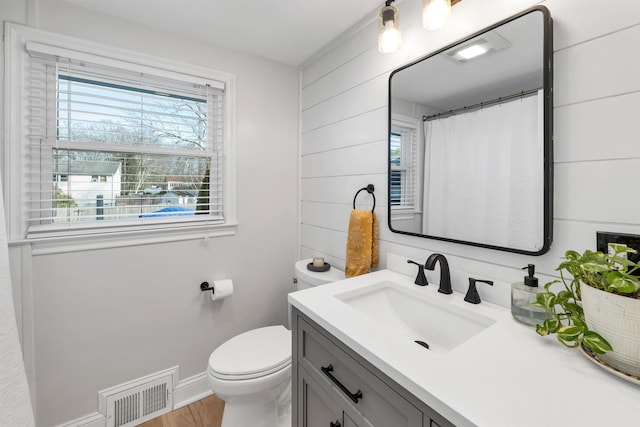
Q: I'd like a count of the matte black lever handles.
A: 2